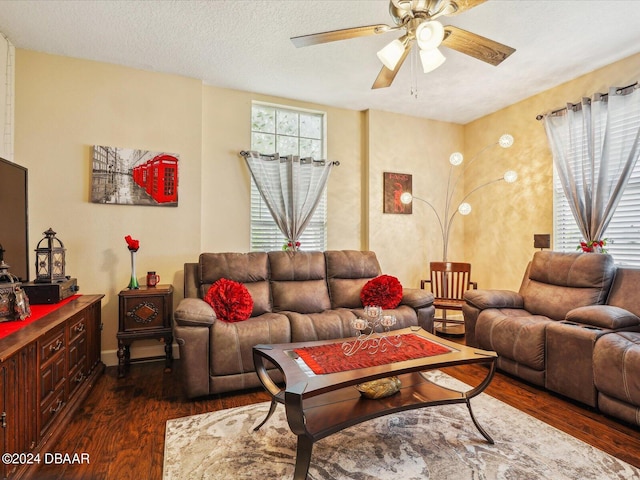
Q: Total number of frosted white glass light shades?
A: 3